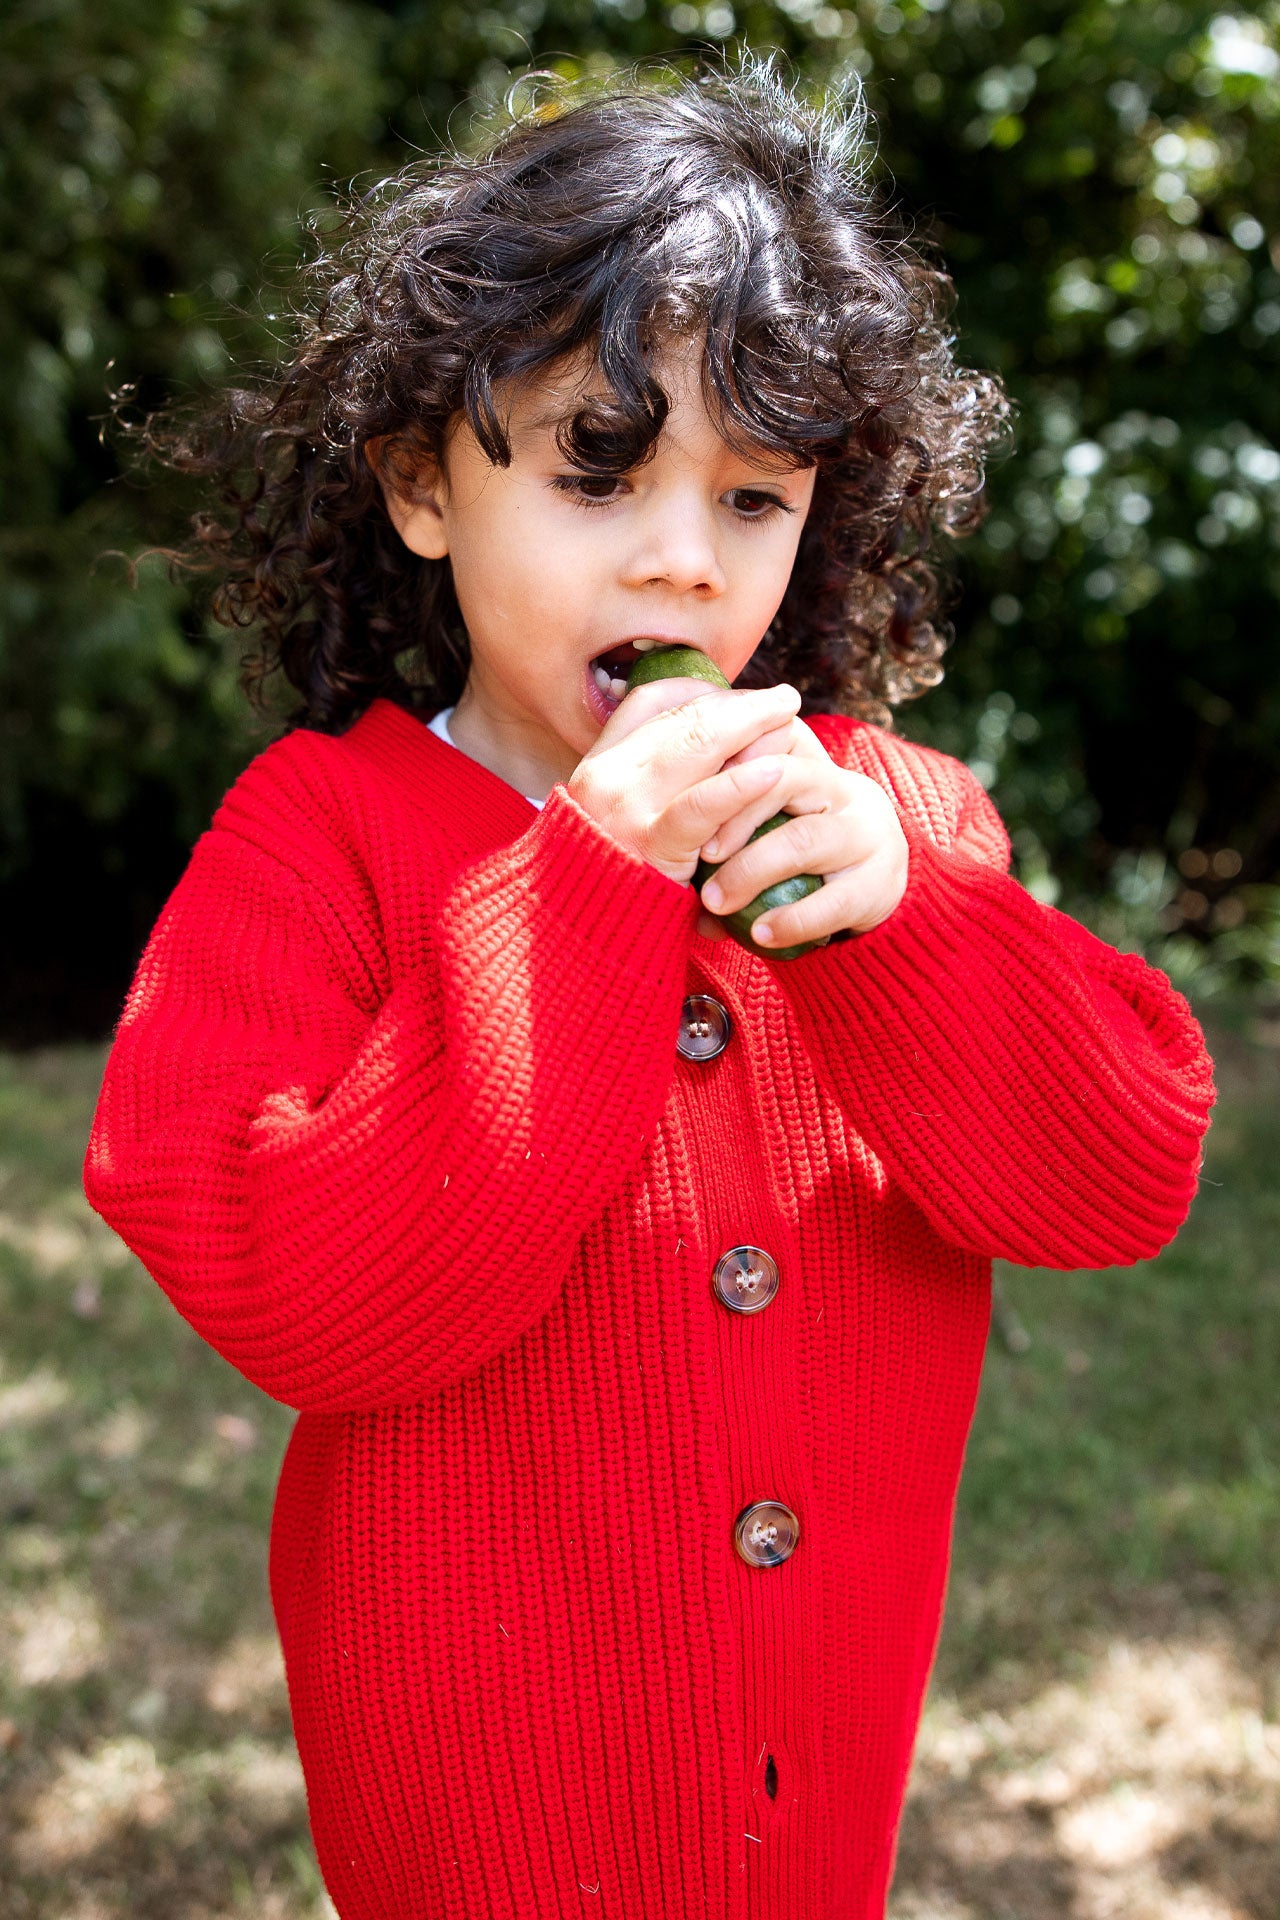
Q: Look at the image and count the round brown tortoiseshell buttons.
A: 3